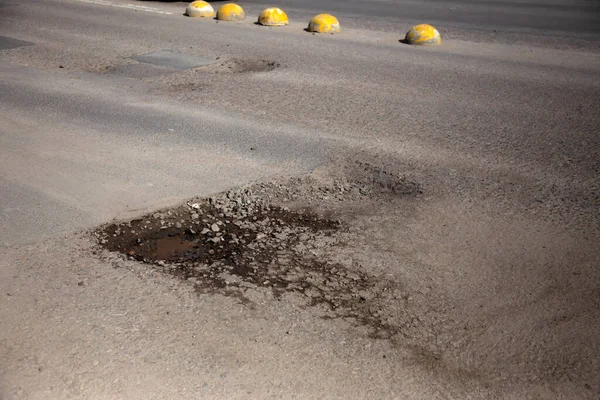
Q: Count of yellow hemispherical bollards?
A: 5